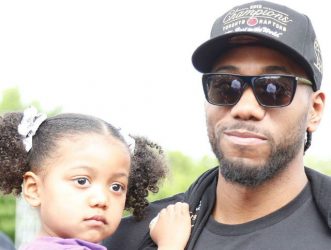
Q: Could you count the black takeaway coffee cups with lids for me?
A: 0